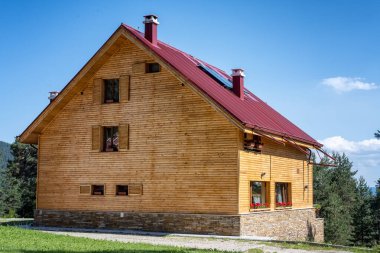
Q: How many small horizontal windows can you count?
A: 3